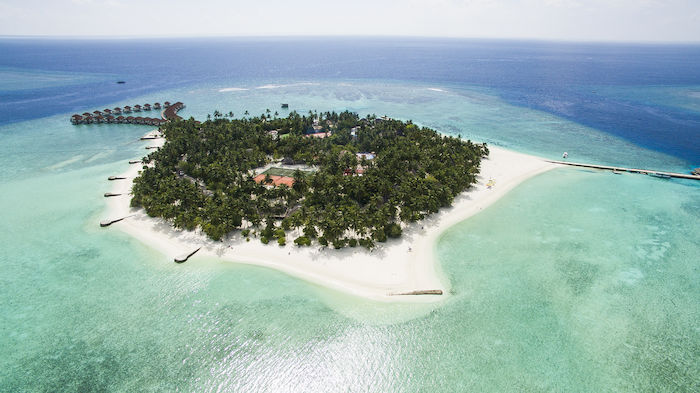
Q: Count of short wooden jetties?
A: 8